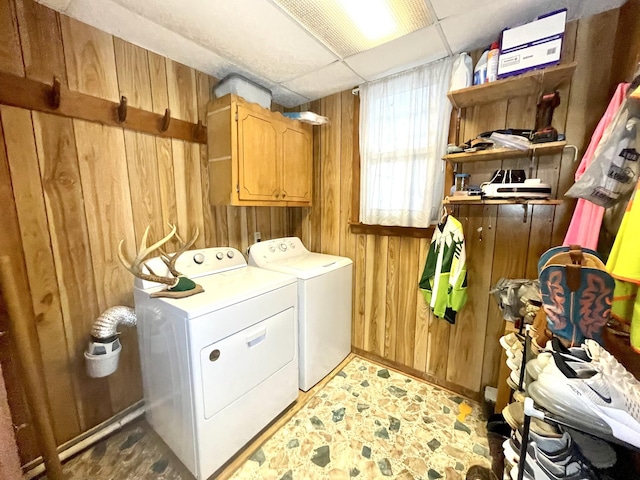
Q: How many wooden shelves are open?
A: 3